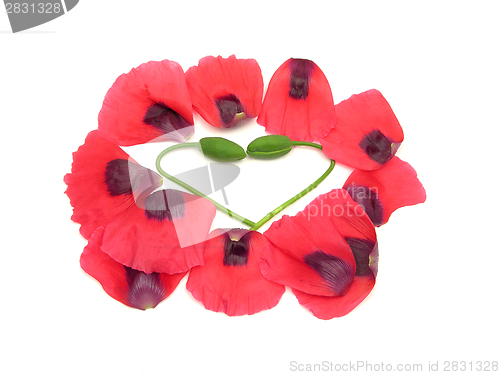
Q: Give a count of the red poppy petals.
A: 11